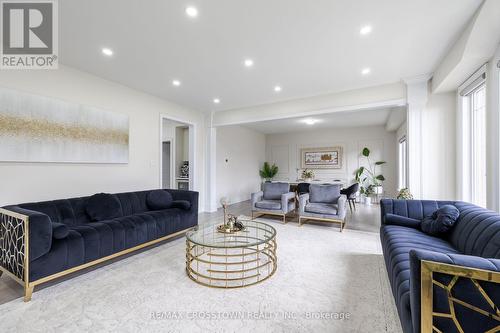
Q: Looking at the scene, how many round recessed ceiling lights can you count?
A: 8